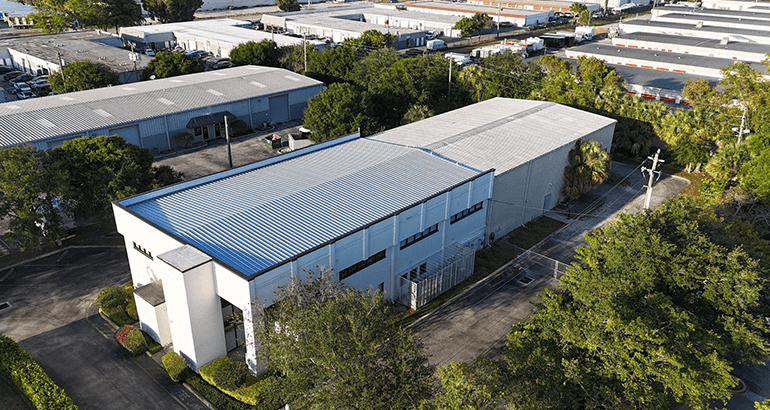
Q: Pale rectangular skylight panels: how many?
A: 12